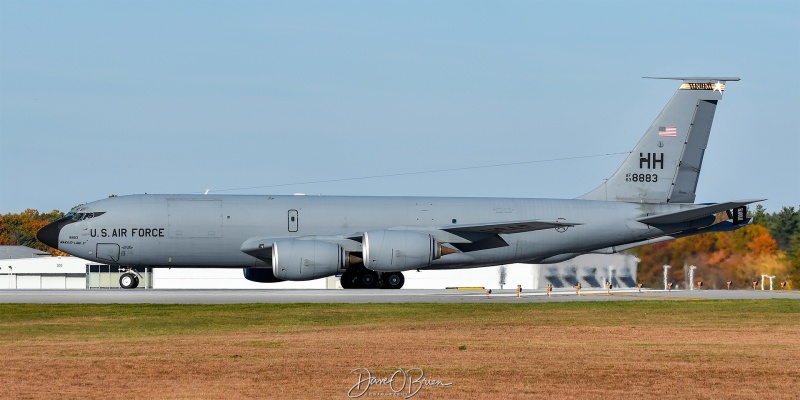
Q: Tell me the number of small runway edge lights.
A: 11